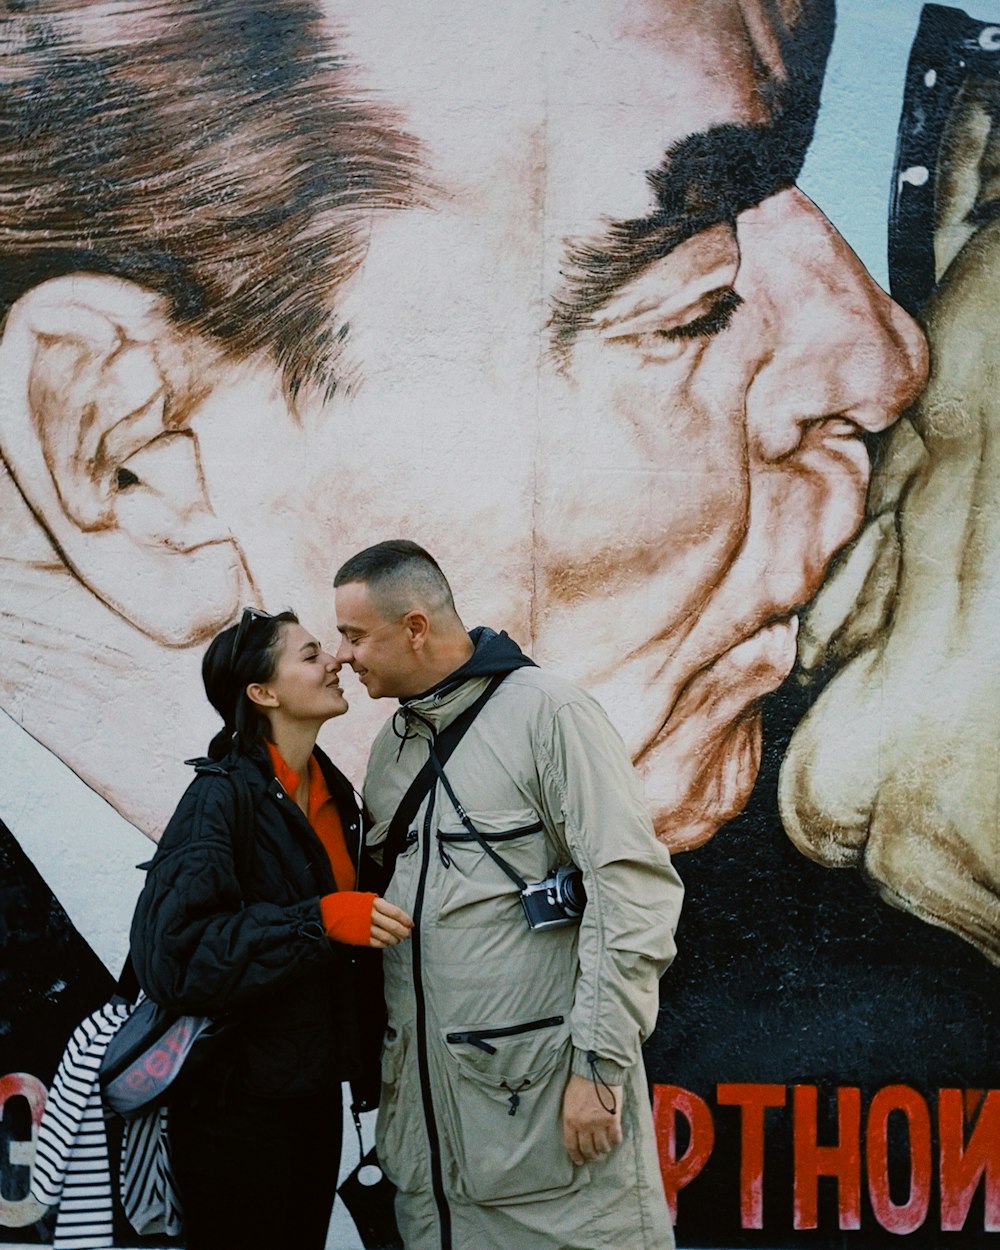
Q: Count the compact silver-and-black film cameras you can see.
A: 1